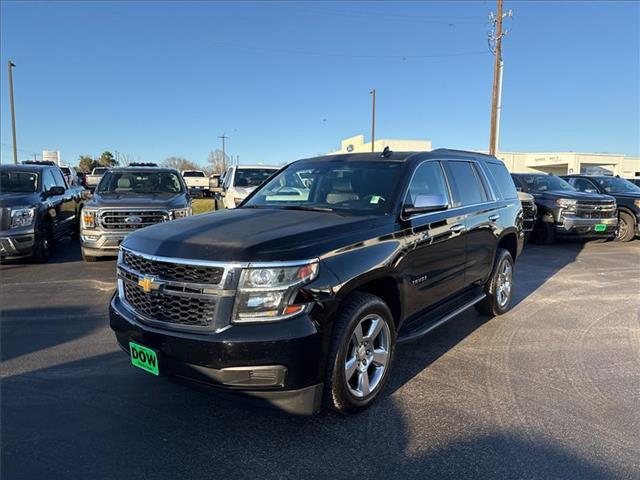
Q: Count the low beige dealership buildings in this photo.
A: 1